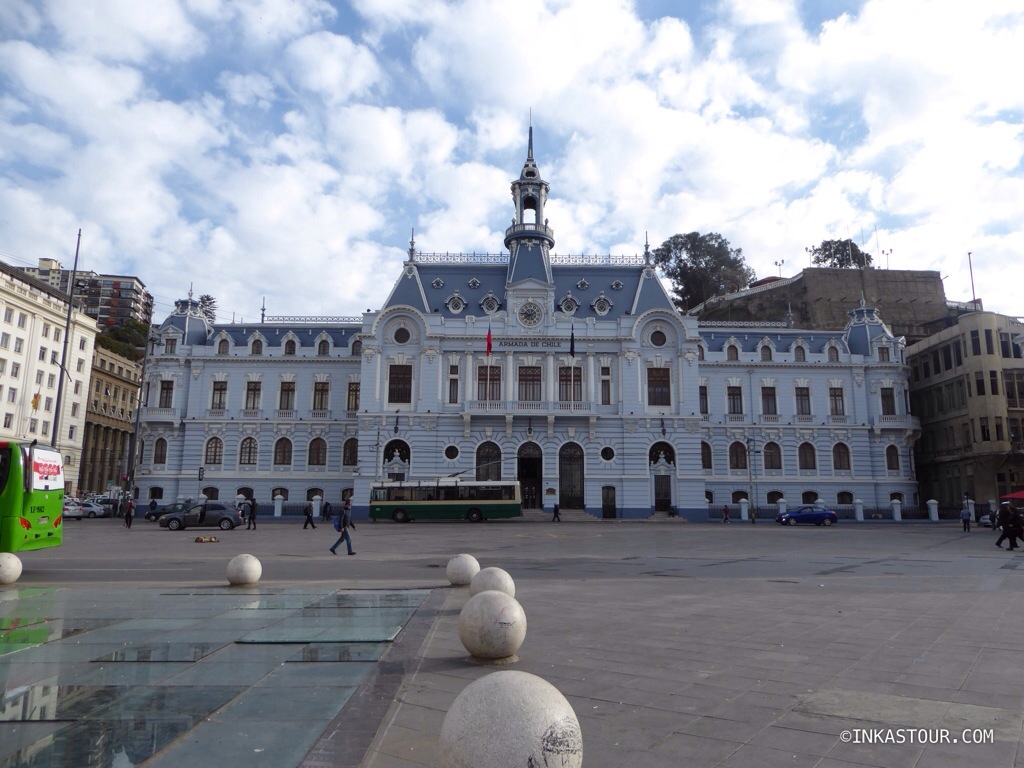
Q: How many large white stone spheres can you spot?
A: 6